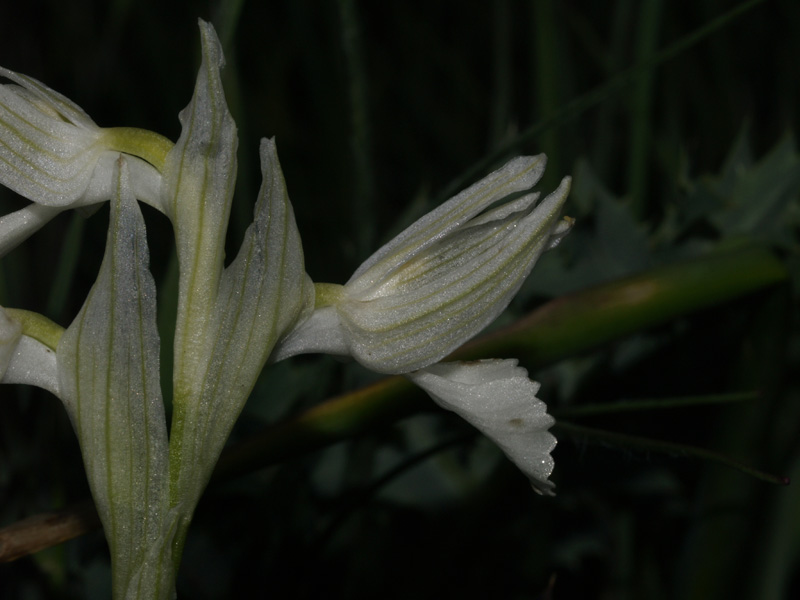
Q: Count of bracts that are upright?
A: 3